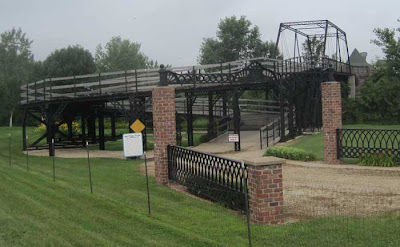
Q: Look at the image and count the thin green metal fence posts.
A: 6